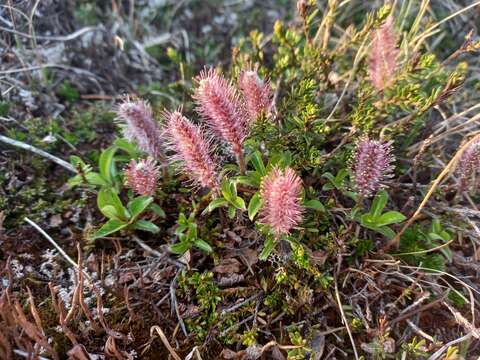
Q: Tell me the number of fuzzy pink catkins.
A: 9